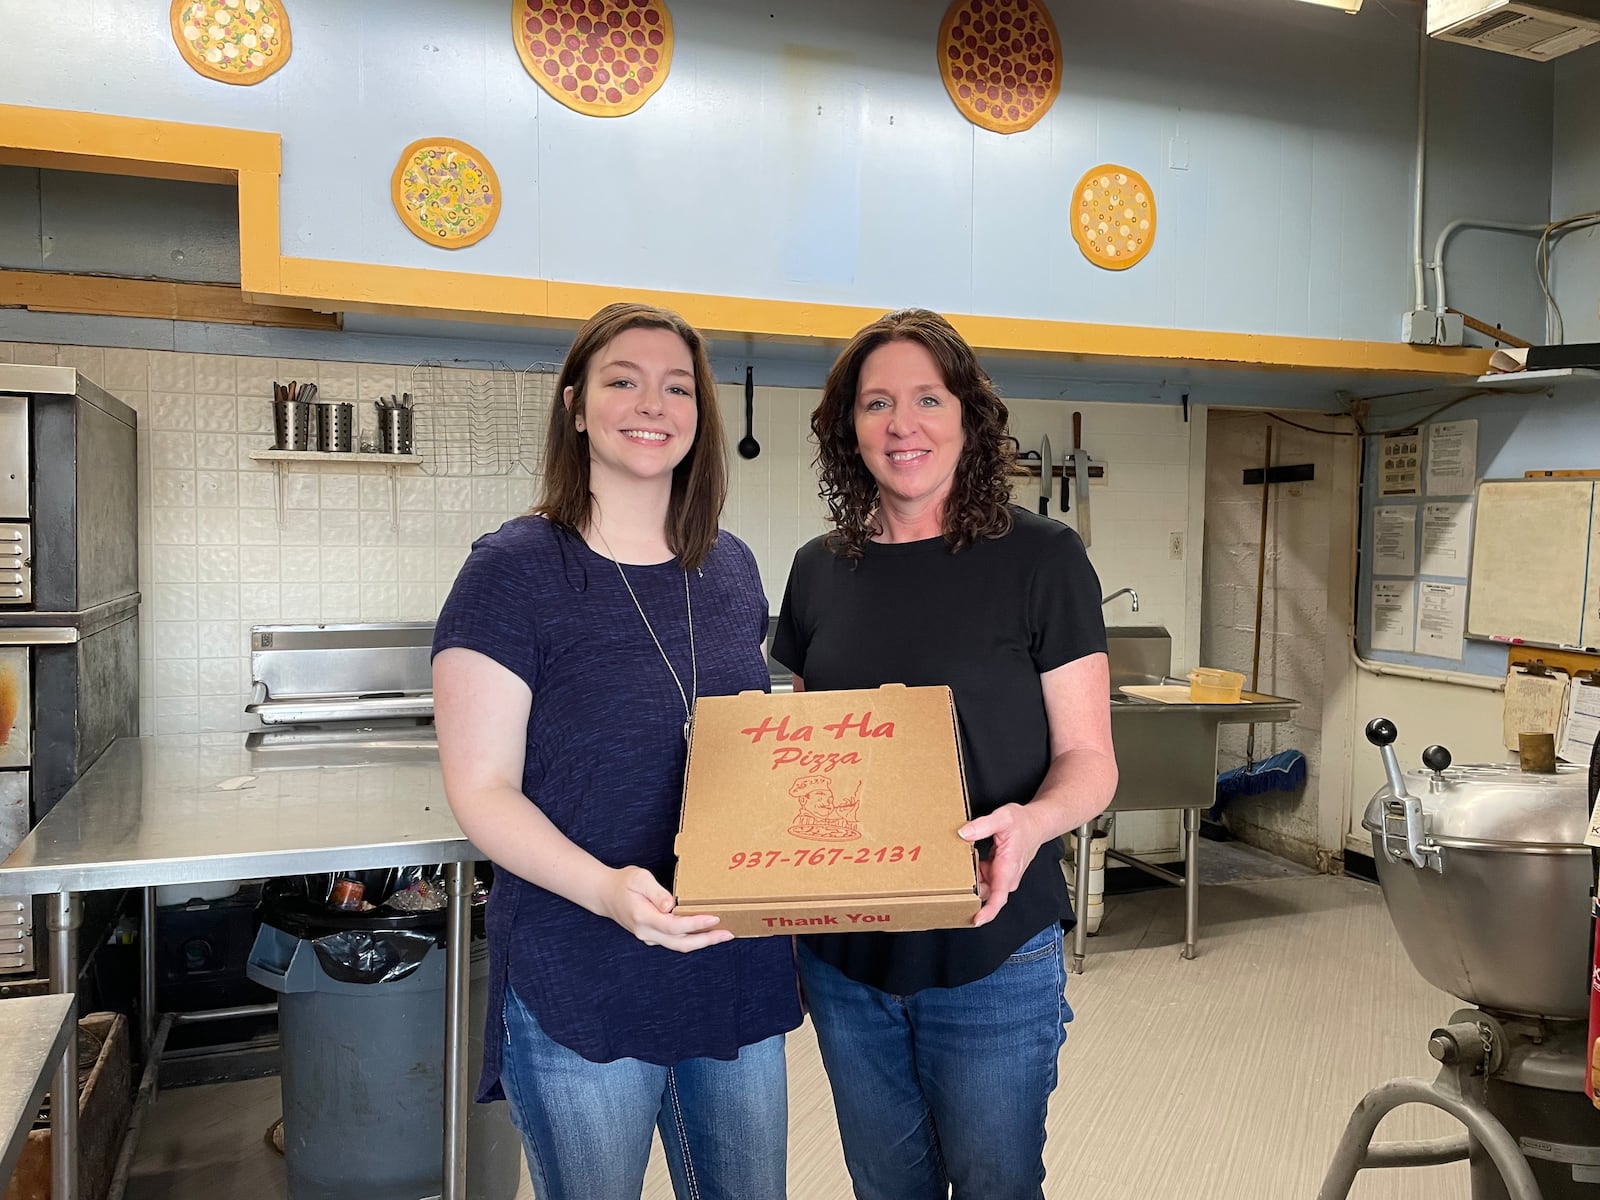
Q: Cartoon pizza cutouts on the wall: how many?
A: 5